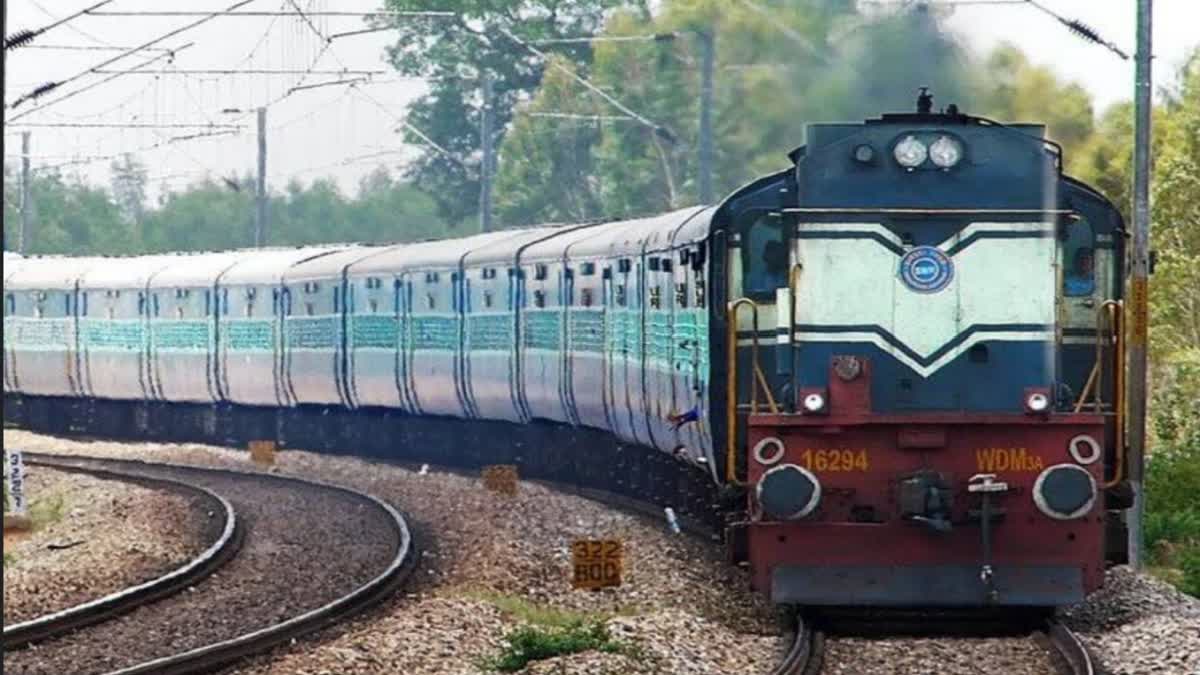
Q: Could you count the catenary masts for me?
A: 5